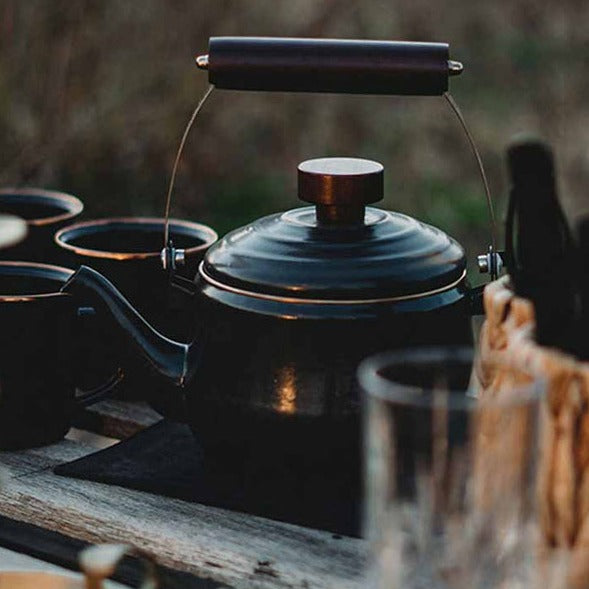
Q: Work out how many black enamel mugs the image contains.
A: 3